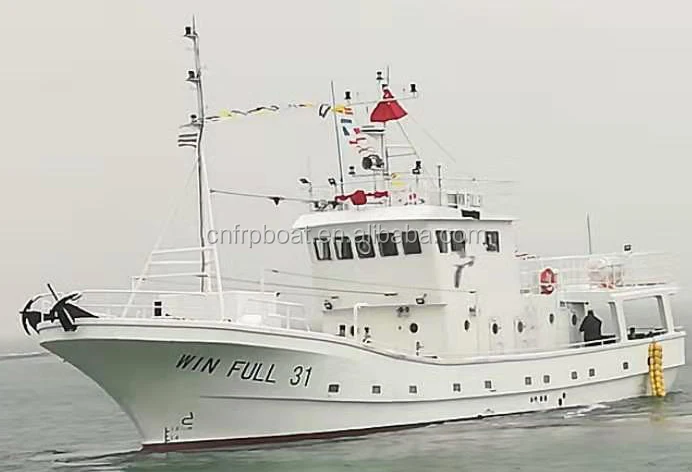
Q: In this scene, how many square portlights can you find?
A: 10